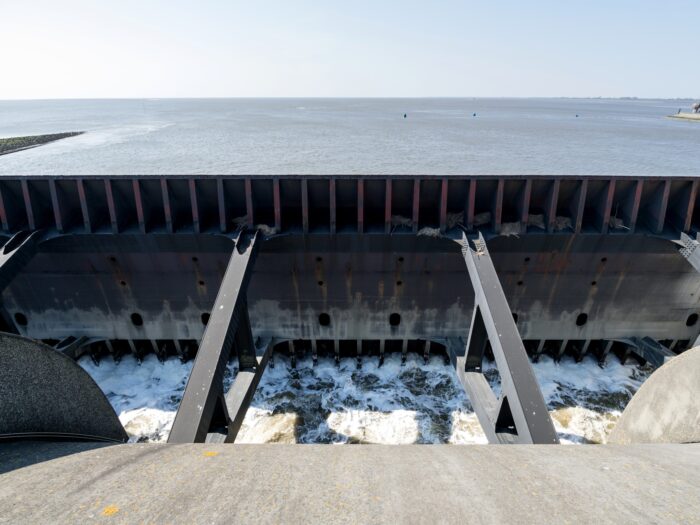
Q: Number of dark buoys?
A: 3